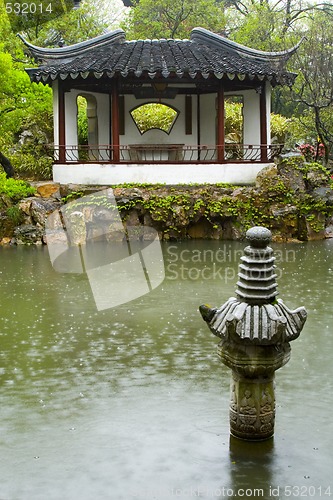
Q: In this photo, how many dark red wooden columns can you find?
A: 4